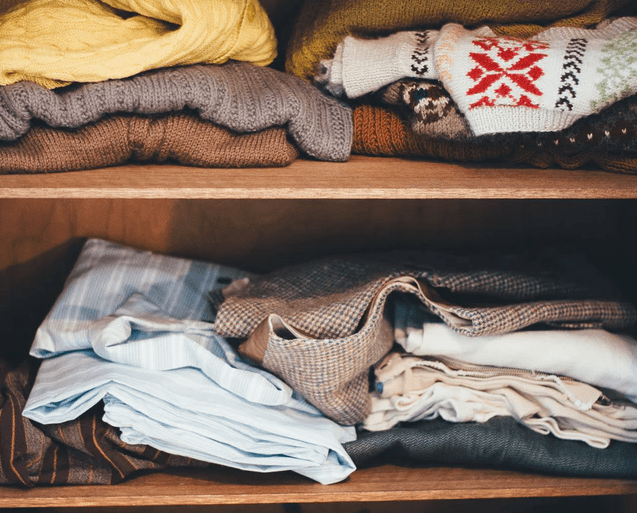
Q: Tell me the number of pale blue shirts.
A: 2